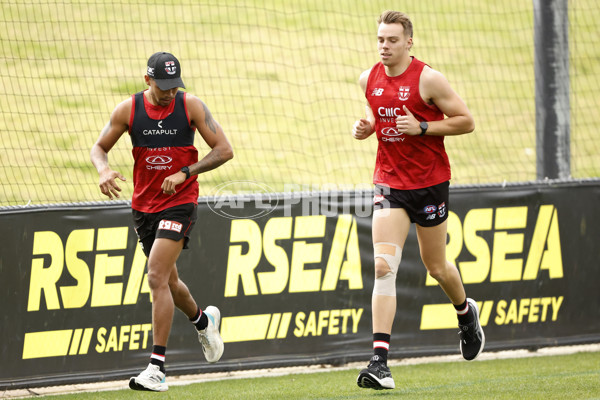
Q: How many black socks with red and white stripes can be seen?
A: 4